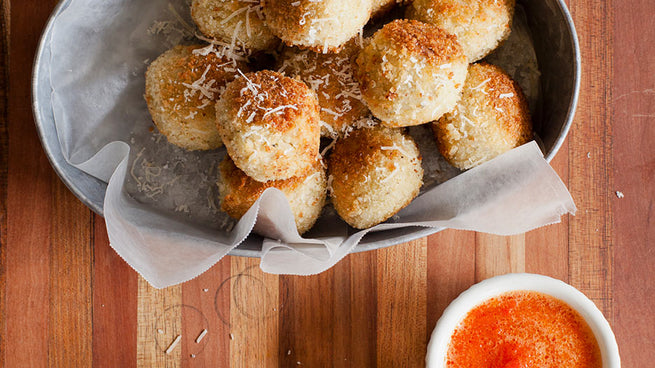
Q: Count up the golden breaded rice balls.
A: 11